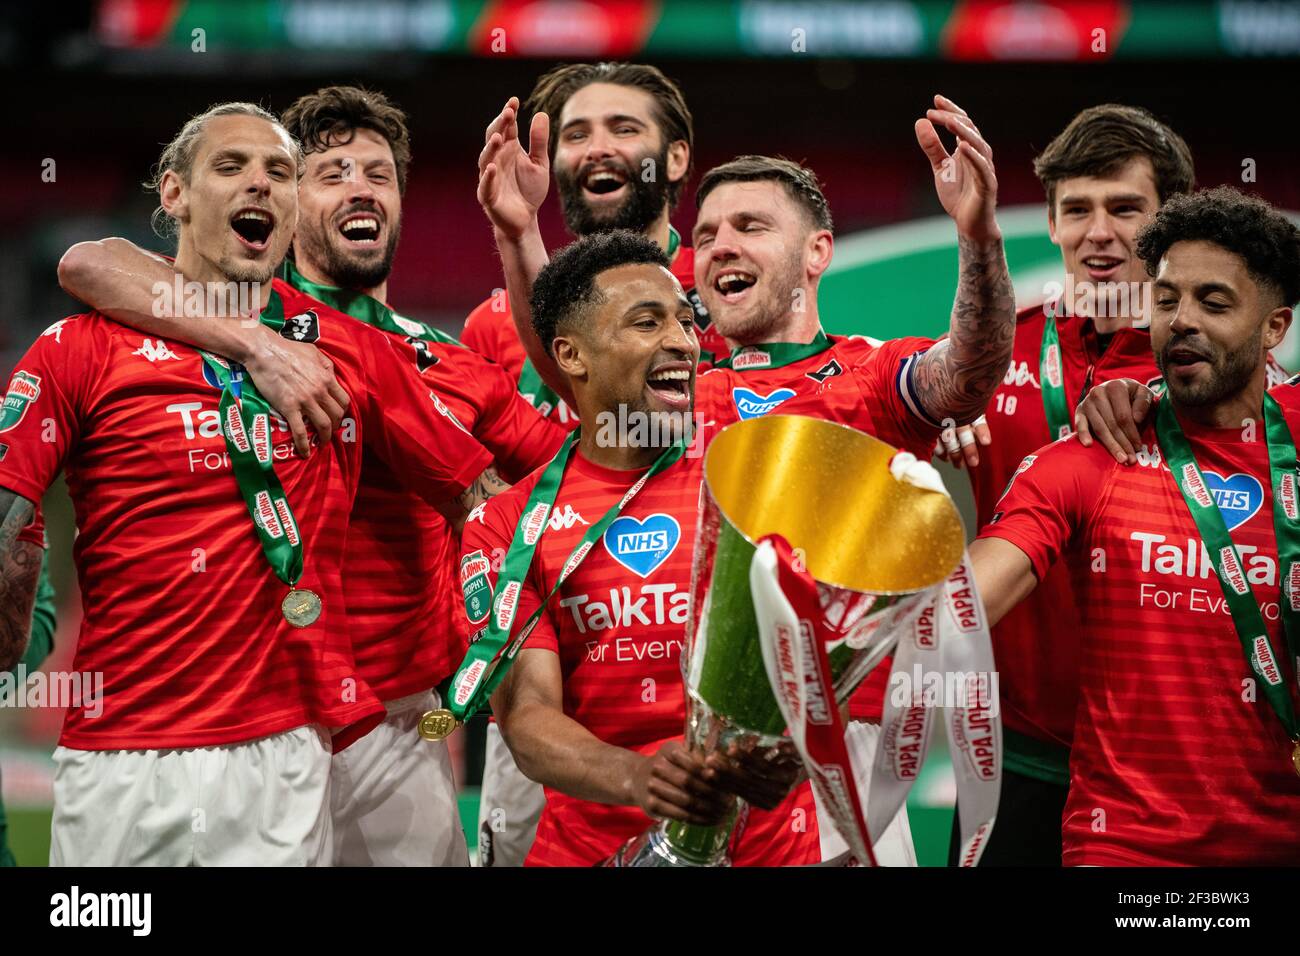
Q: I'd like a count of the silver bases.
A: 1